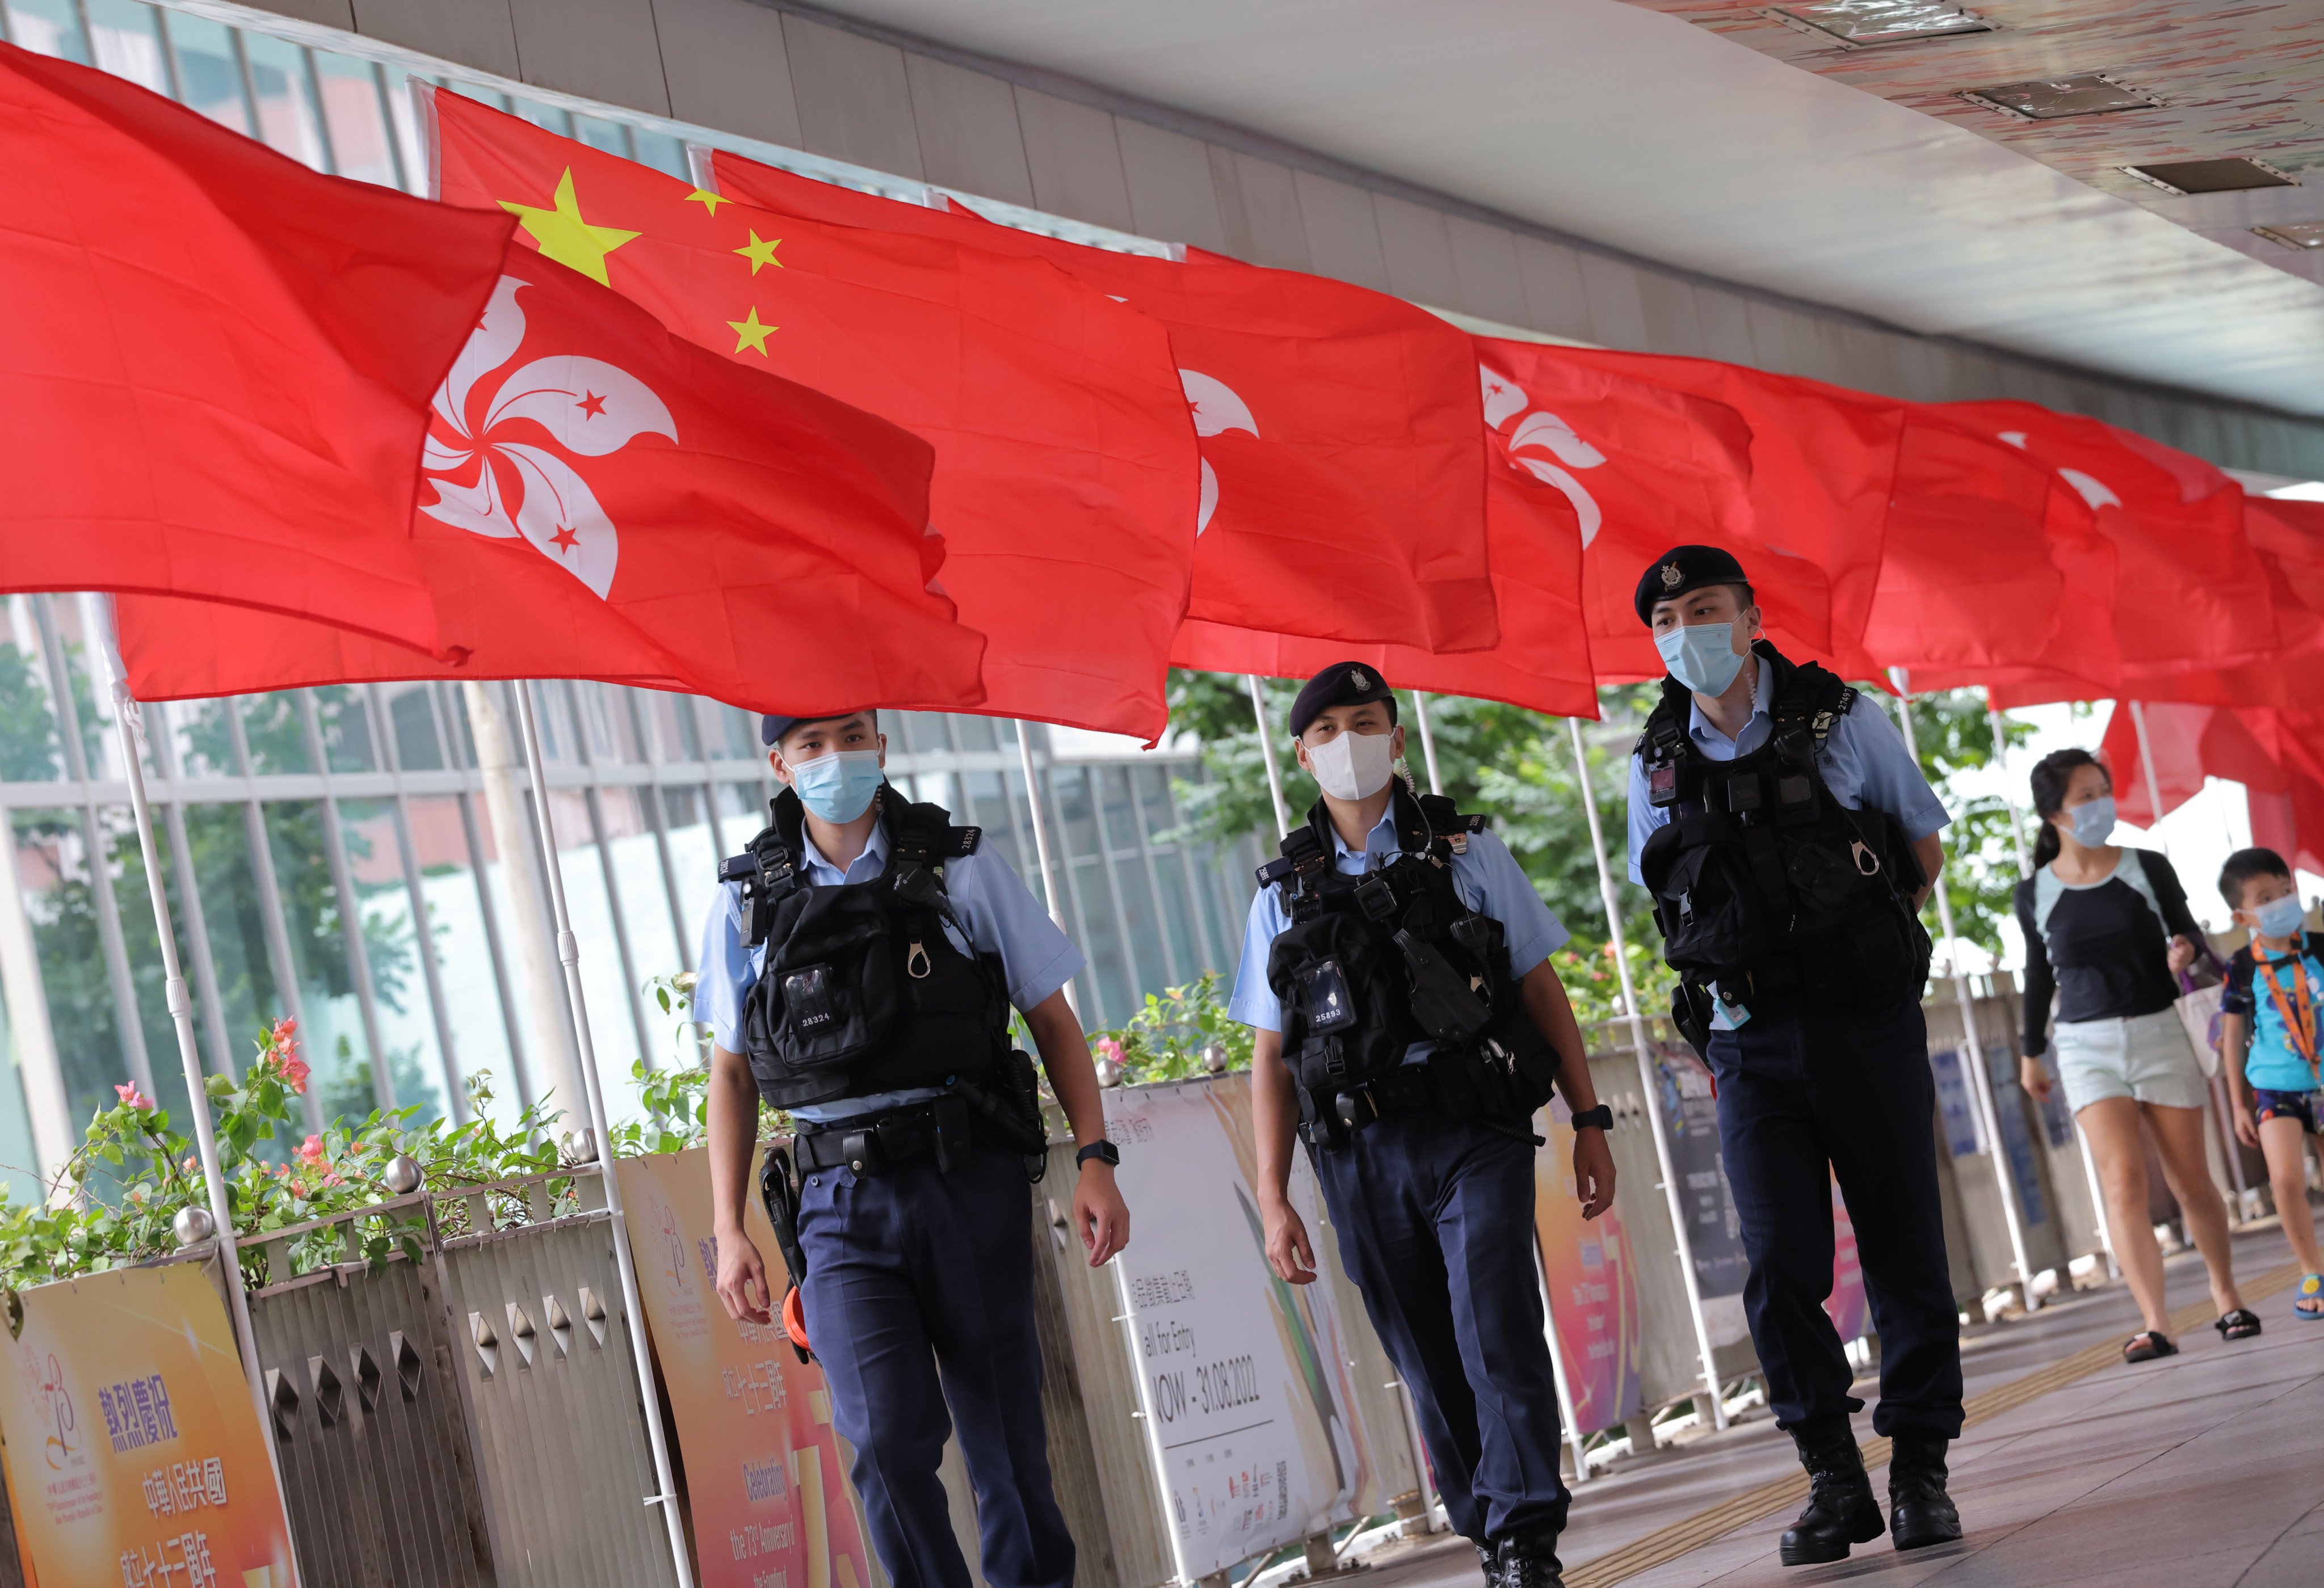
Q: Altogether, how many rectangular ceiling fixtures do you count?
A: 4